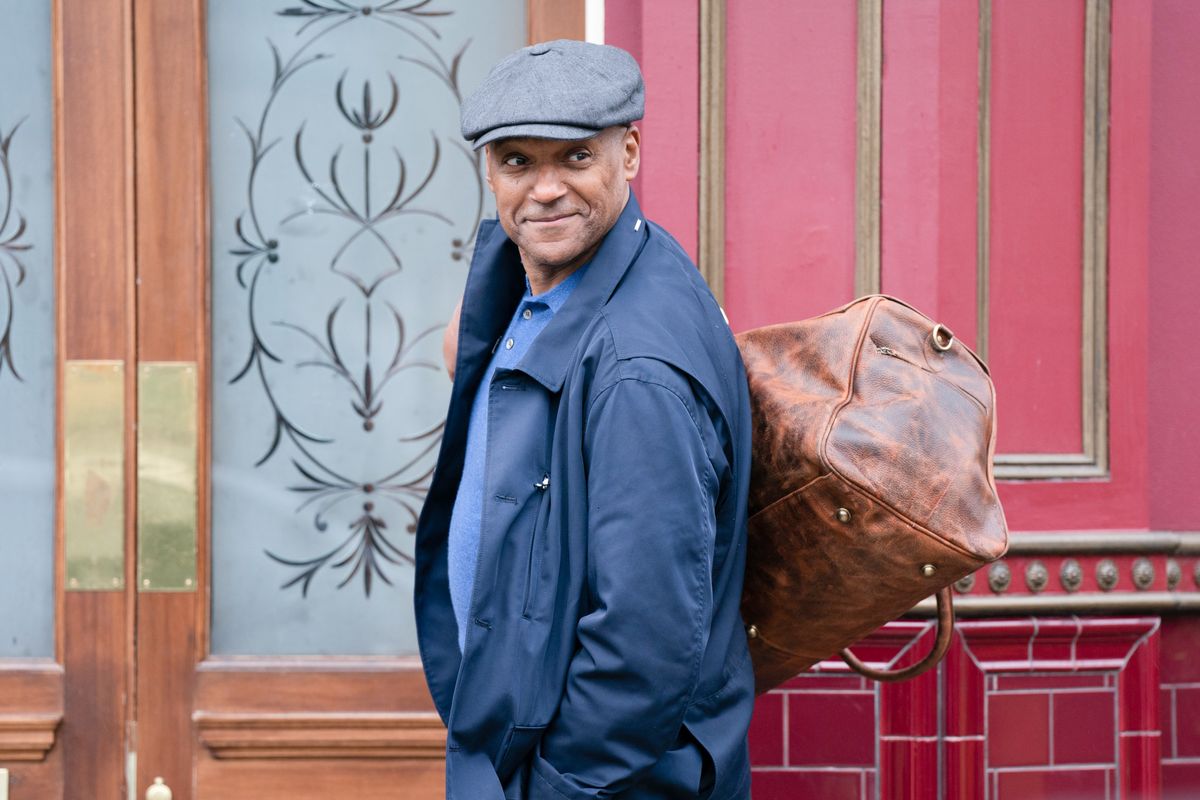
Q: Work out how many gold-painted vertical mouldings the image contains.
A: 4